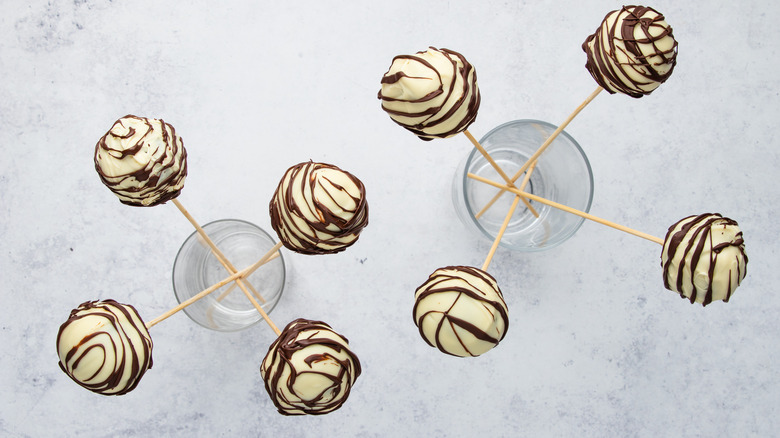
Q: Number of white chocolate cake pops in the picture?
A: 8